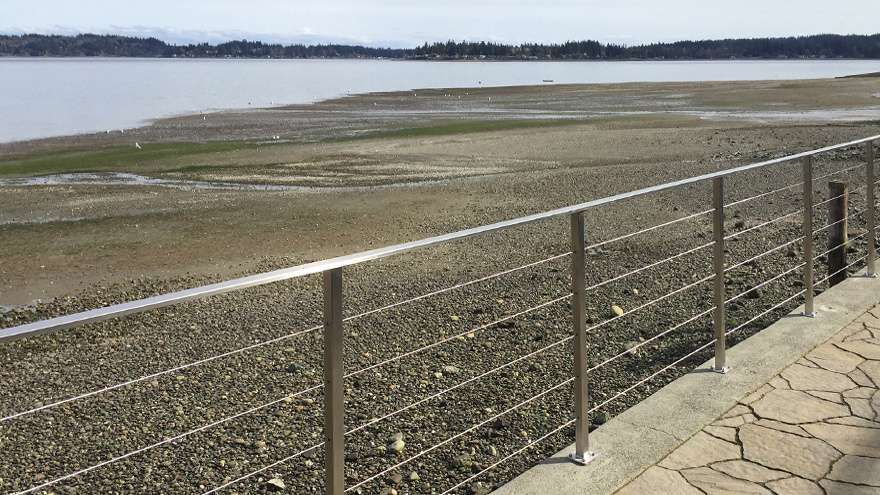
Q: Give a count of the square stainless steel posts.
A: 5